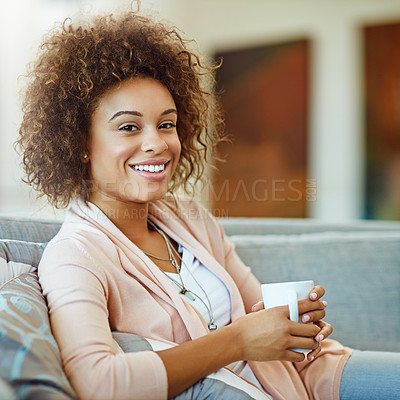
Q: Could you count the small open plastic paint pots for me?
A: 0